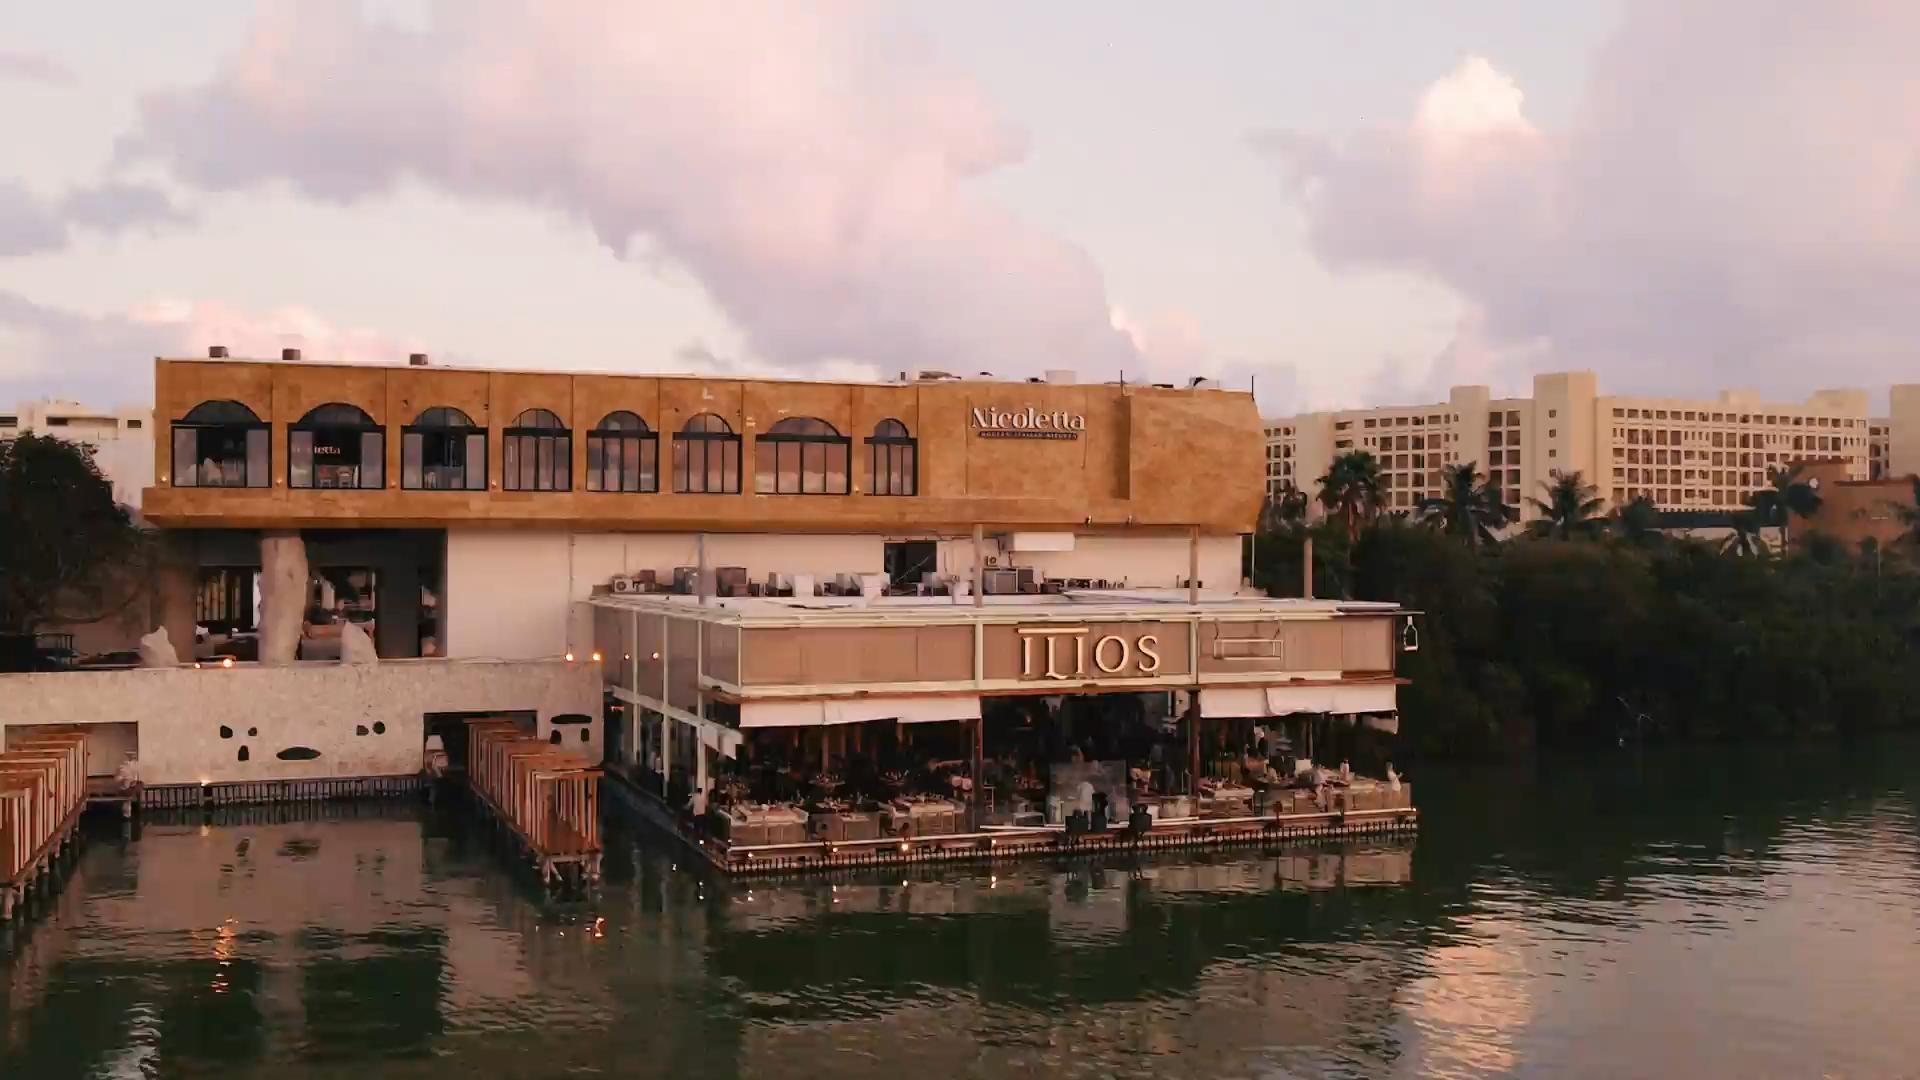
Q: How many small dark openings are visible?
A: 9